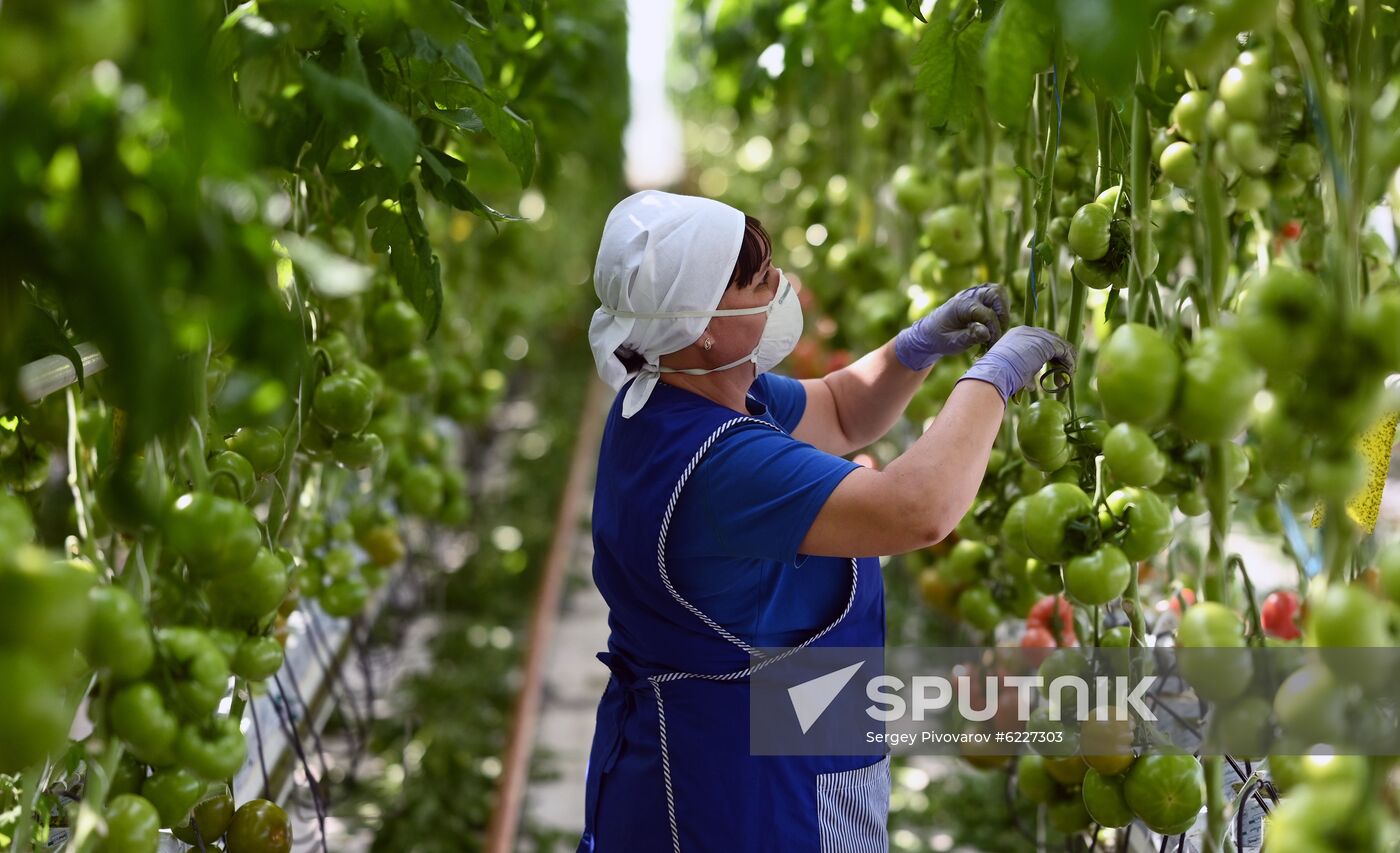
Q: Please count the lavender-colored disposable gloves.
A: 2